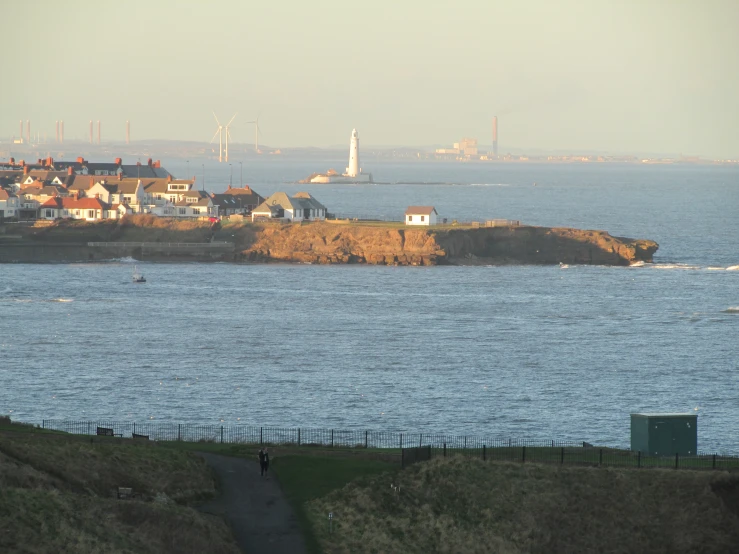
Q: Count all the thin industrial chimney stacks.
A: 8